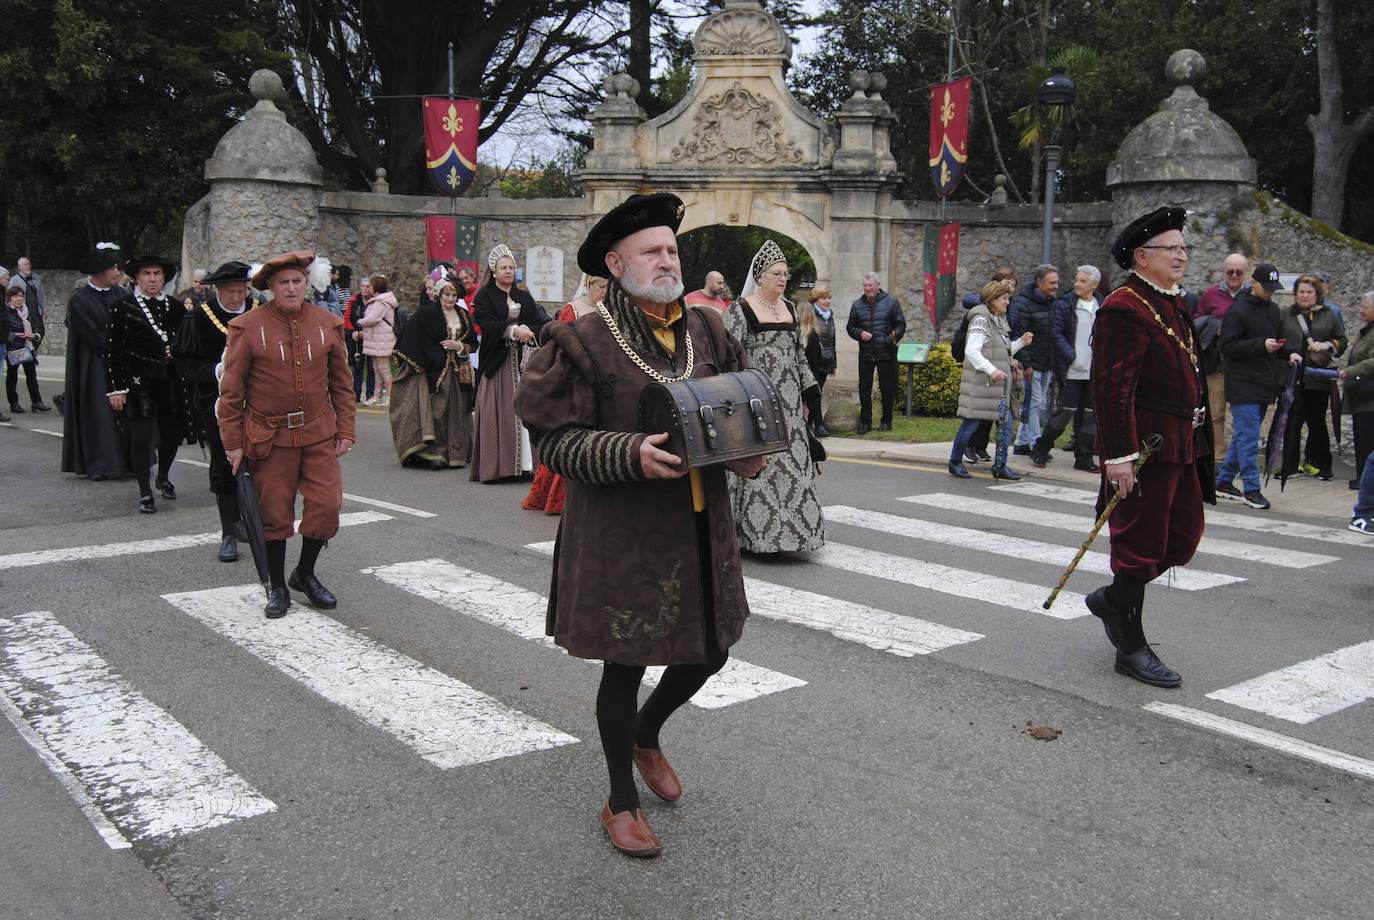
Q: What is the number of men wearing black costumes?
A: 3